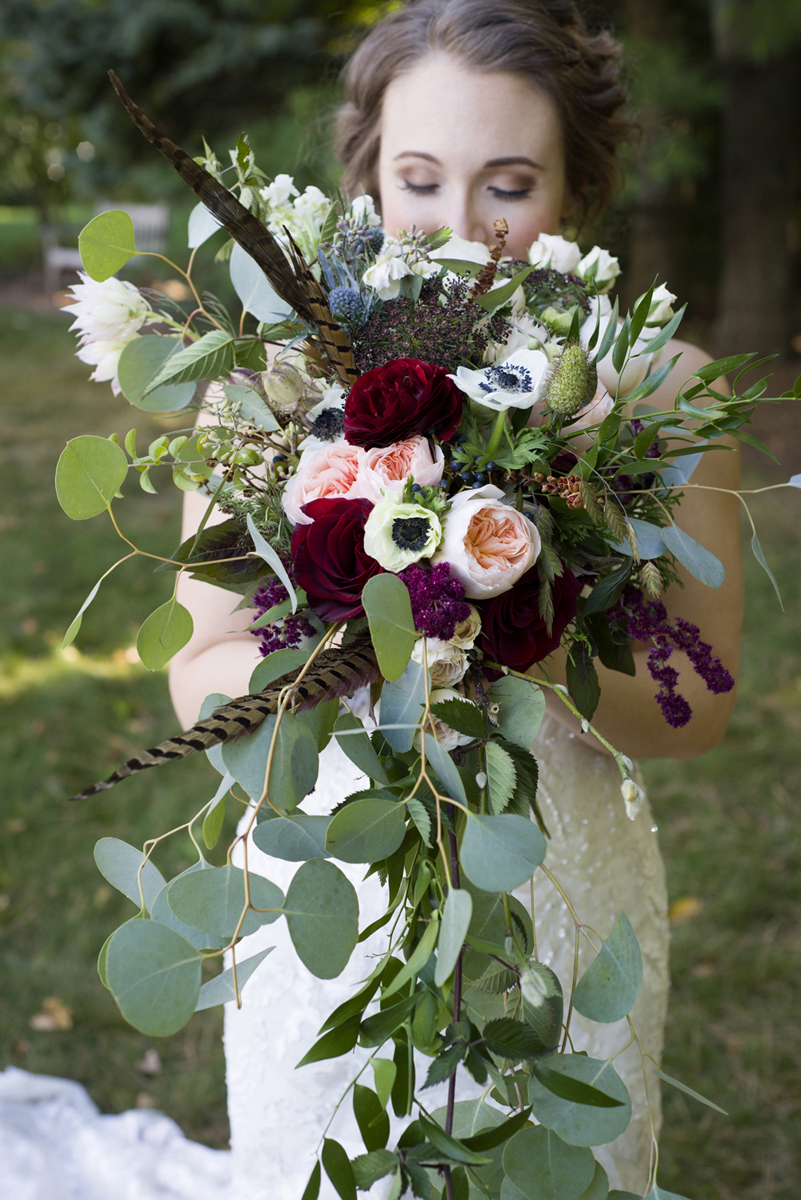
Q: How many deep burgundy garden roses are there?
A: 3